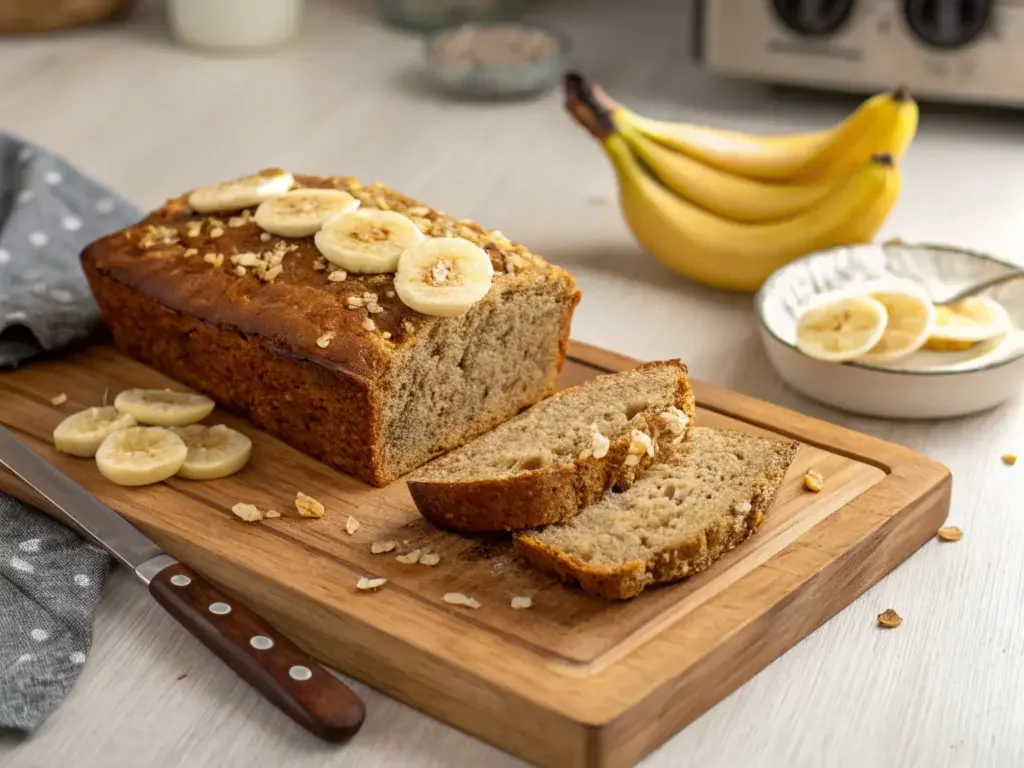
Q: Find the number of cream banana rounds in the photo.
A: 11